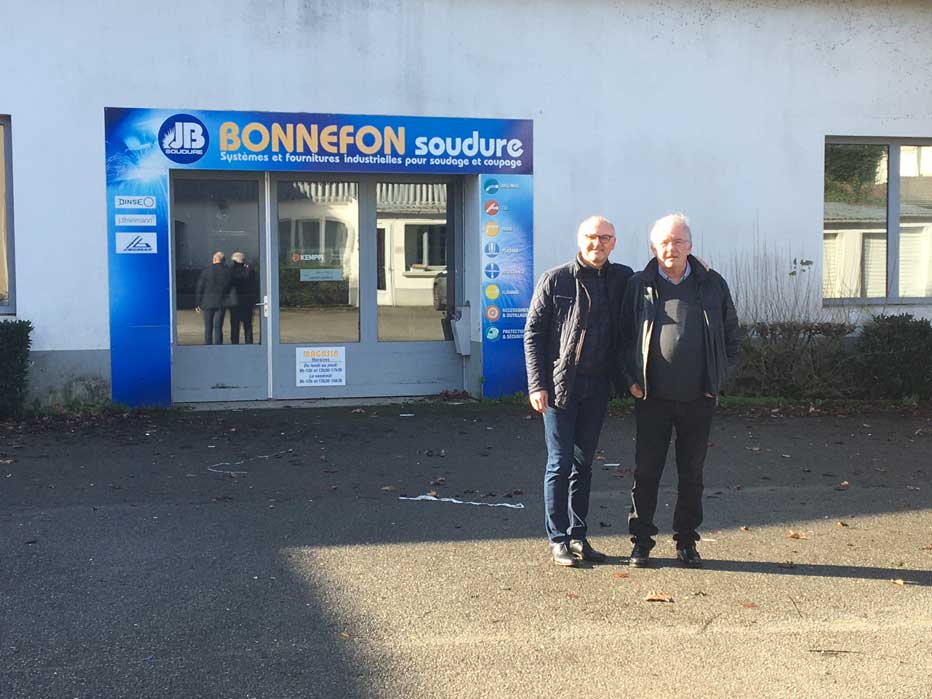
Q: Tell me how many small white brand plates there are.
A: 3